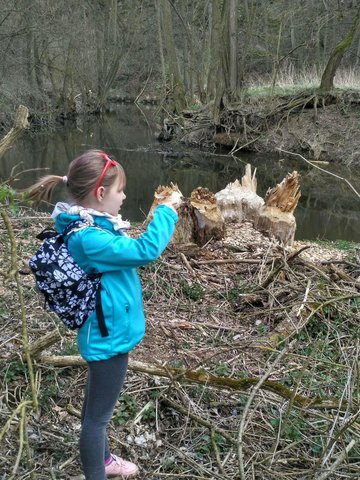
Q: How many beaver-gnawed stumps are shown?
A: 4